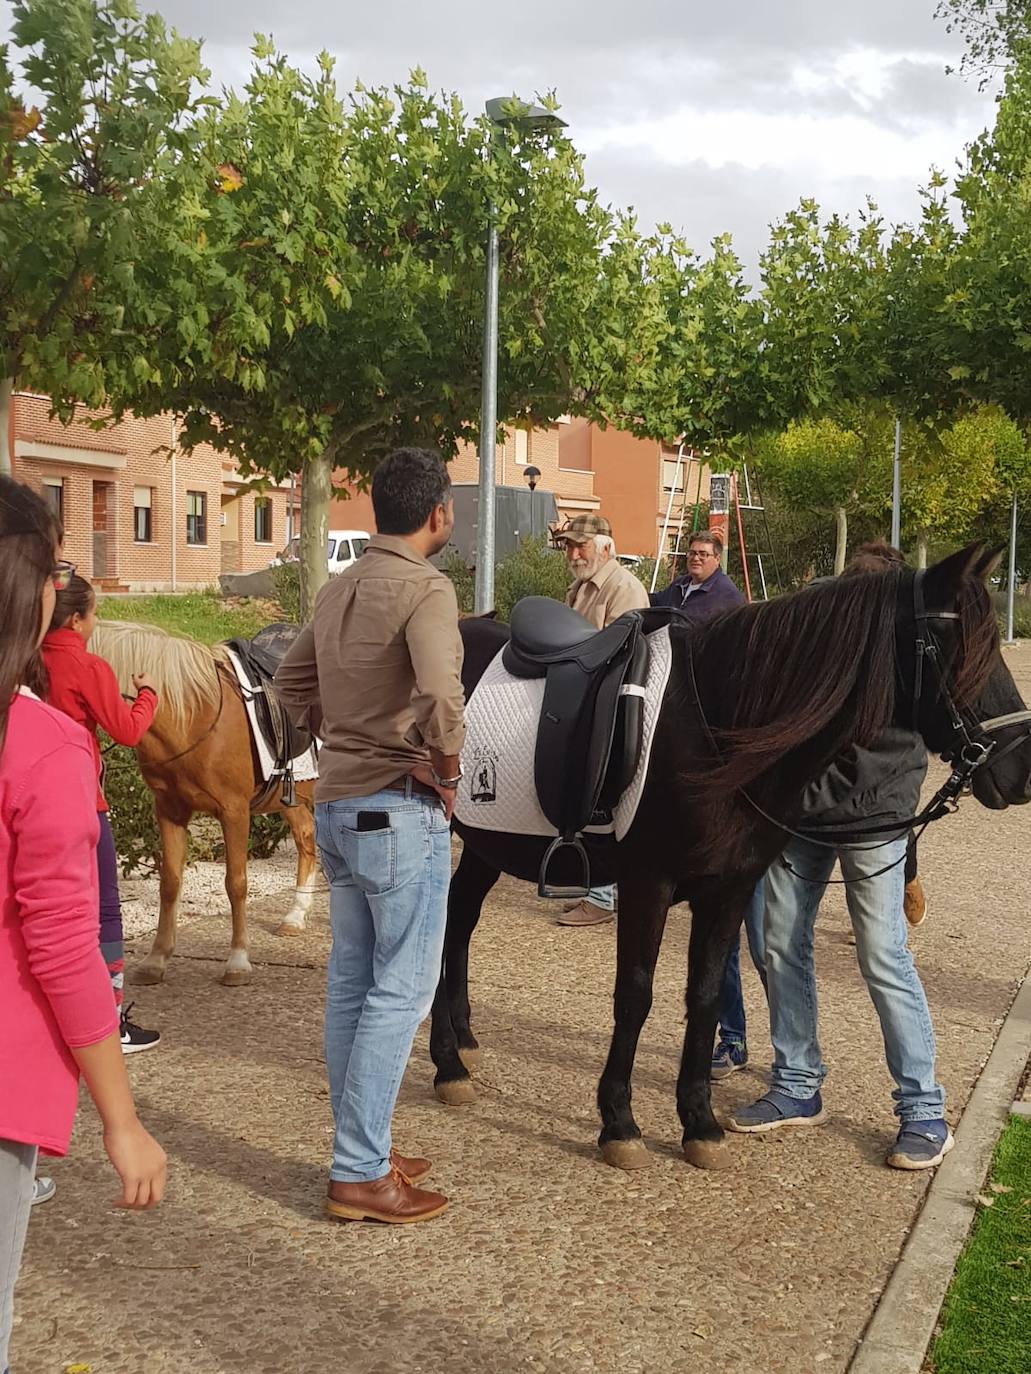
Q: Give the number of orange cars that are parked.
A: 0